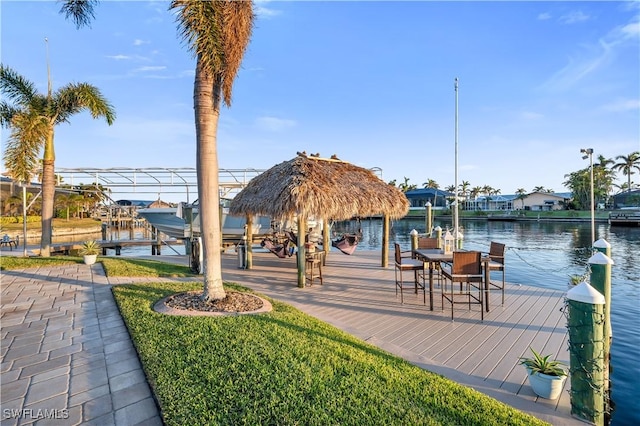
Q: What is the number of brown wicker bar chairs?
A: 4